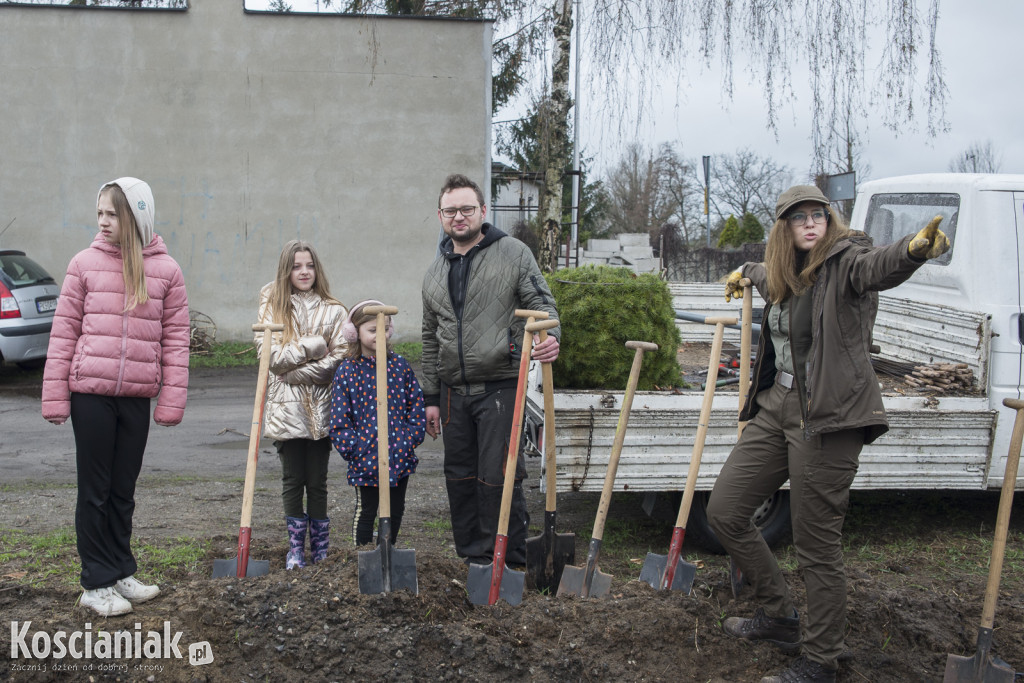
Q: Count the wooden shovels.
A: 8